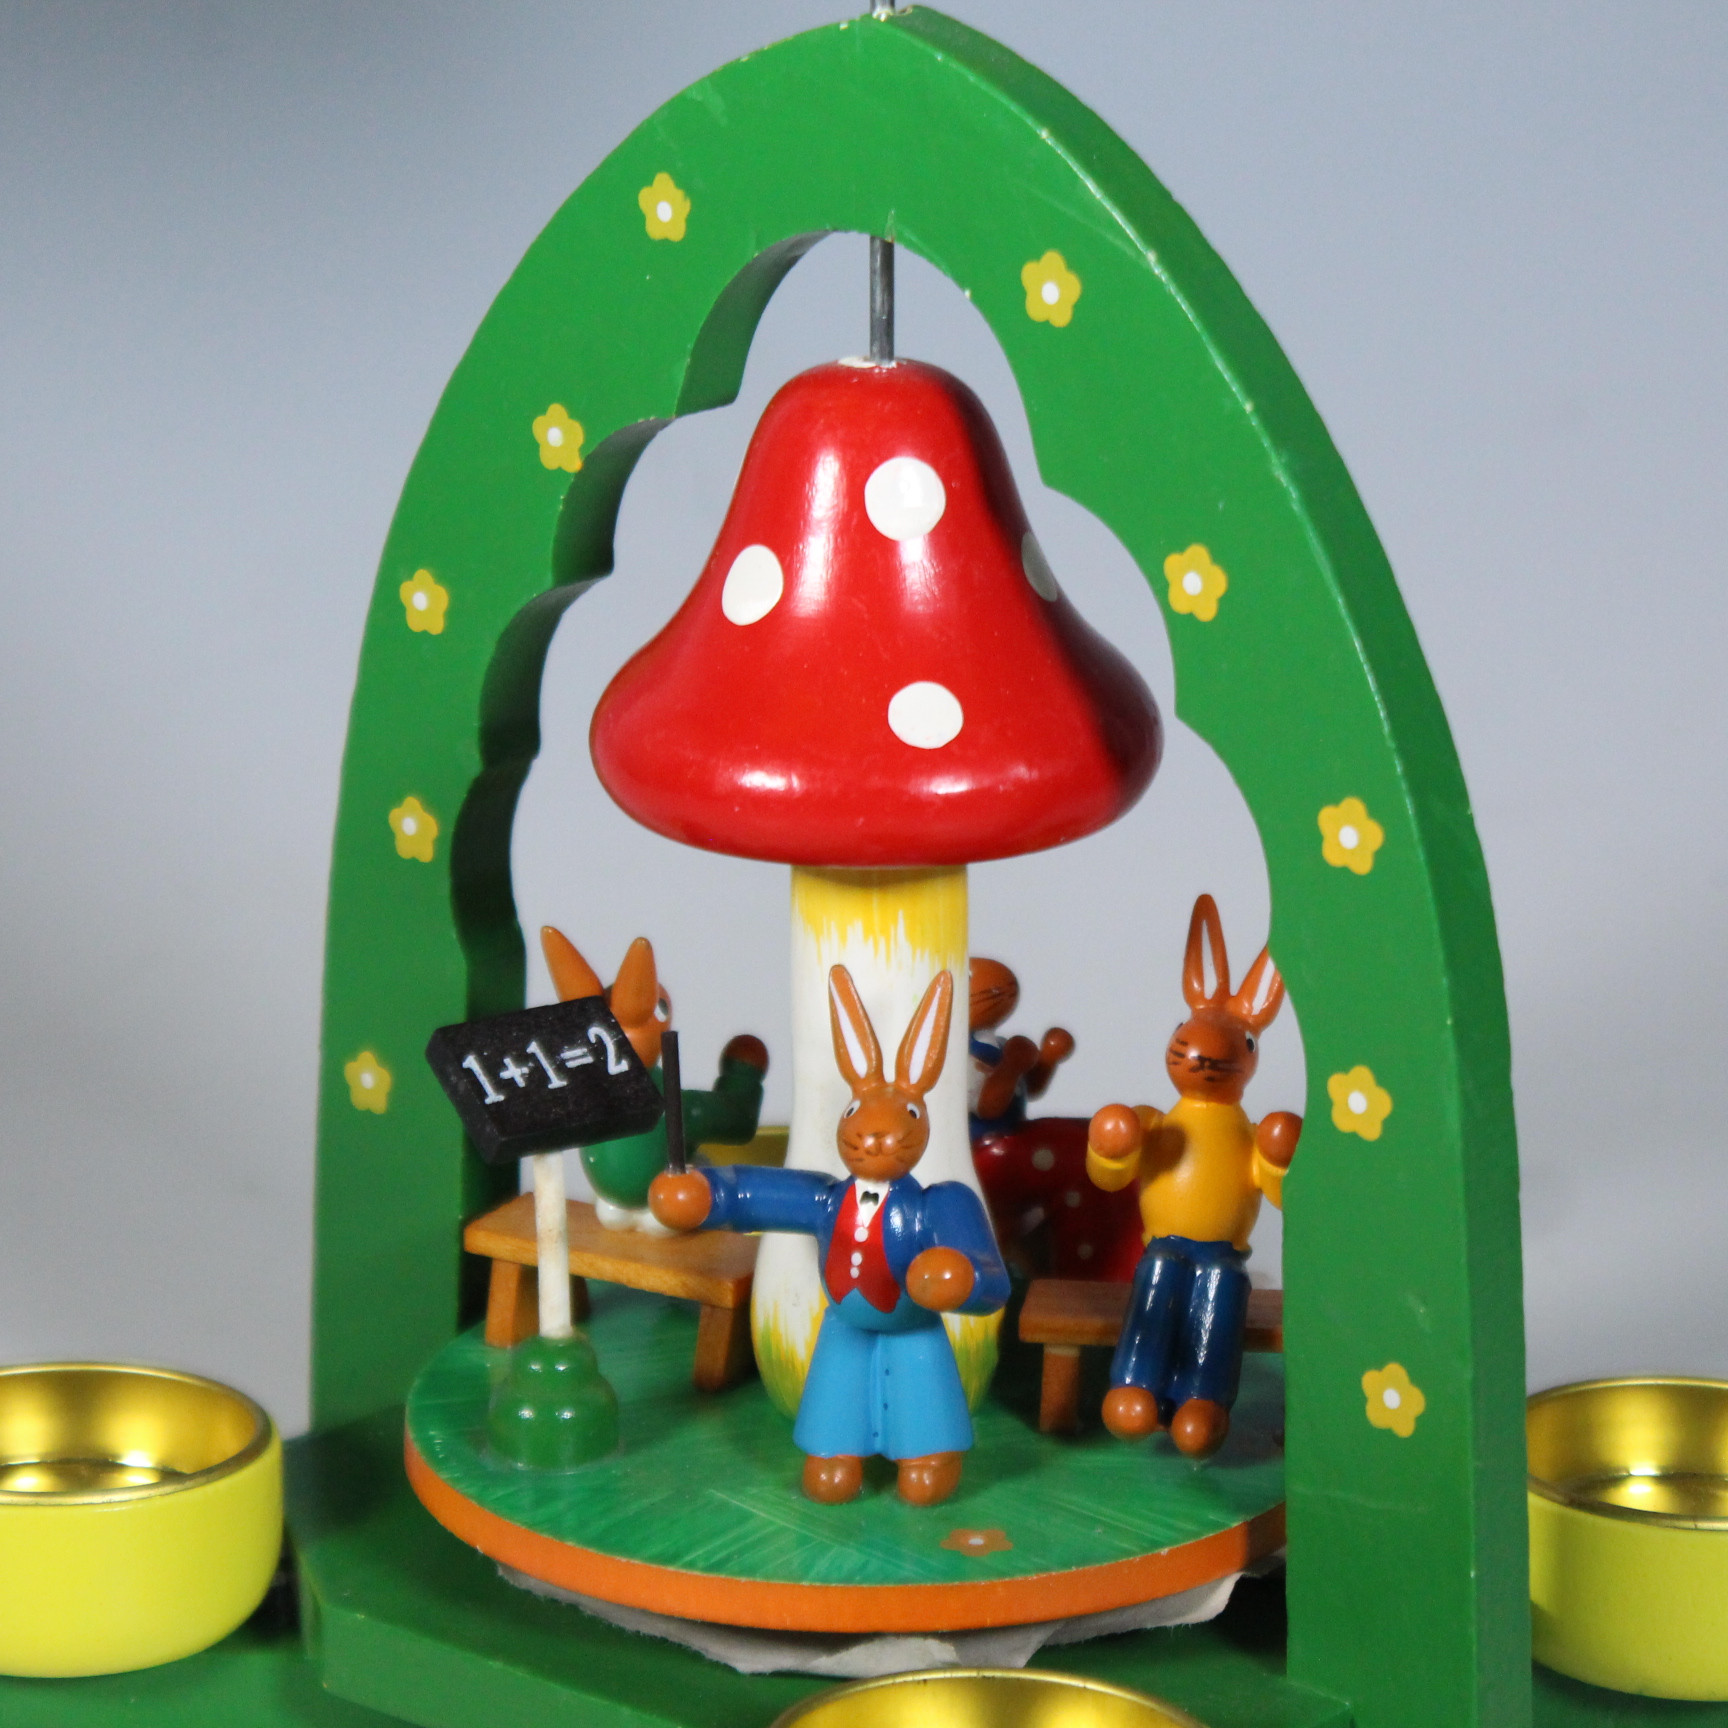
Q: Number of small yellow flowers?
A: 10